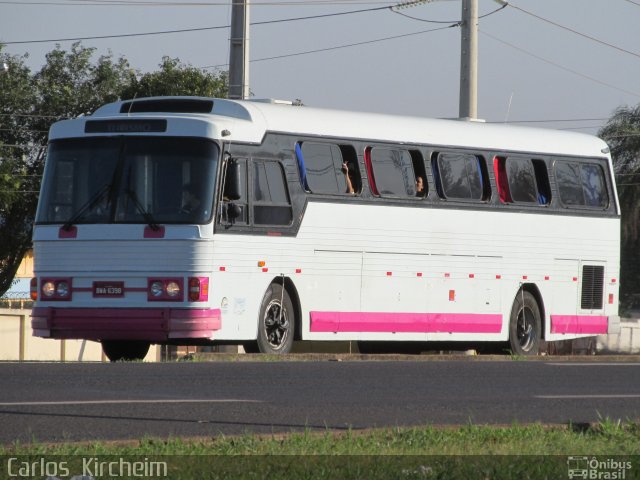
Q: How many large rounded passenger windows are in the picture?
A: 5